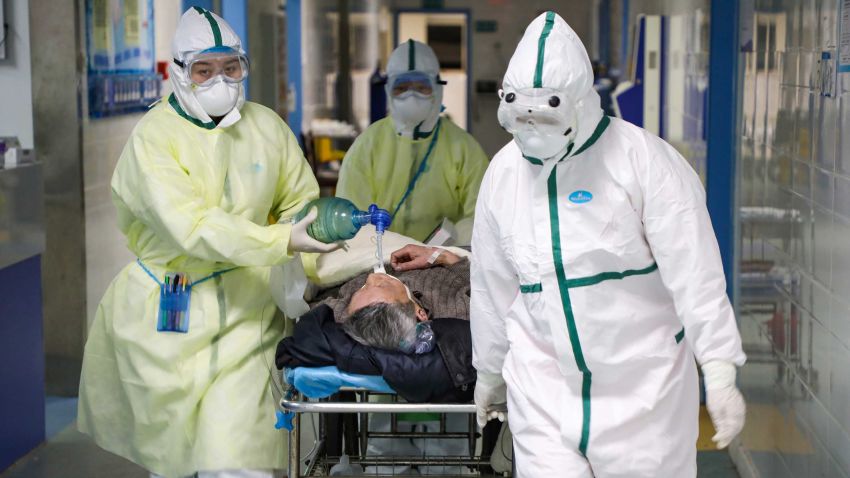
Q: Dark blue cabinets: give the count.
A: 1